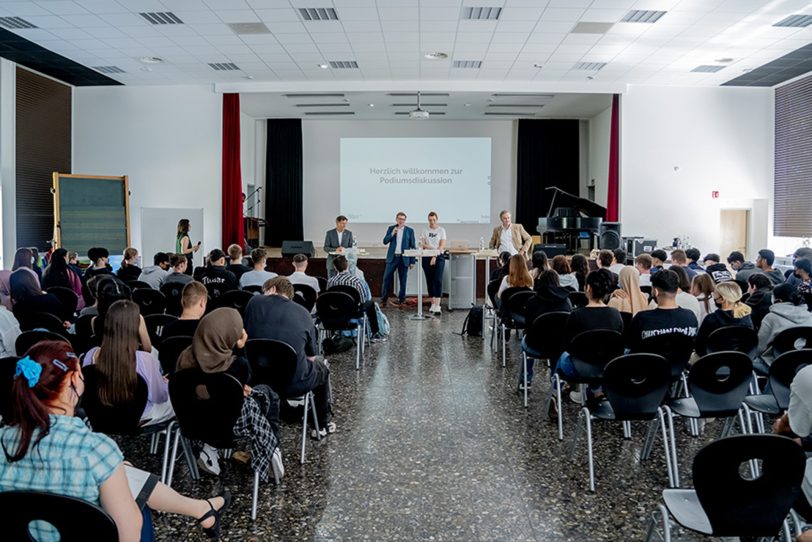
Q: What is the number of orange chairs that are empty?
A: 0